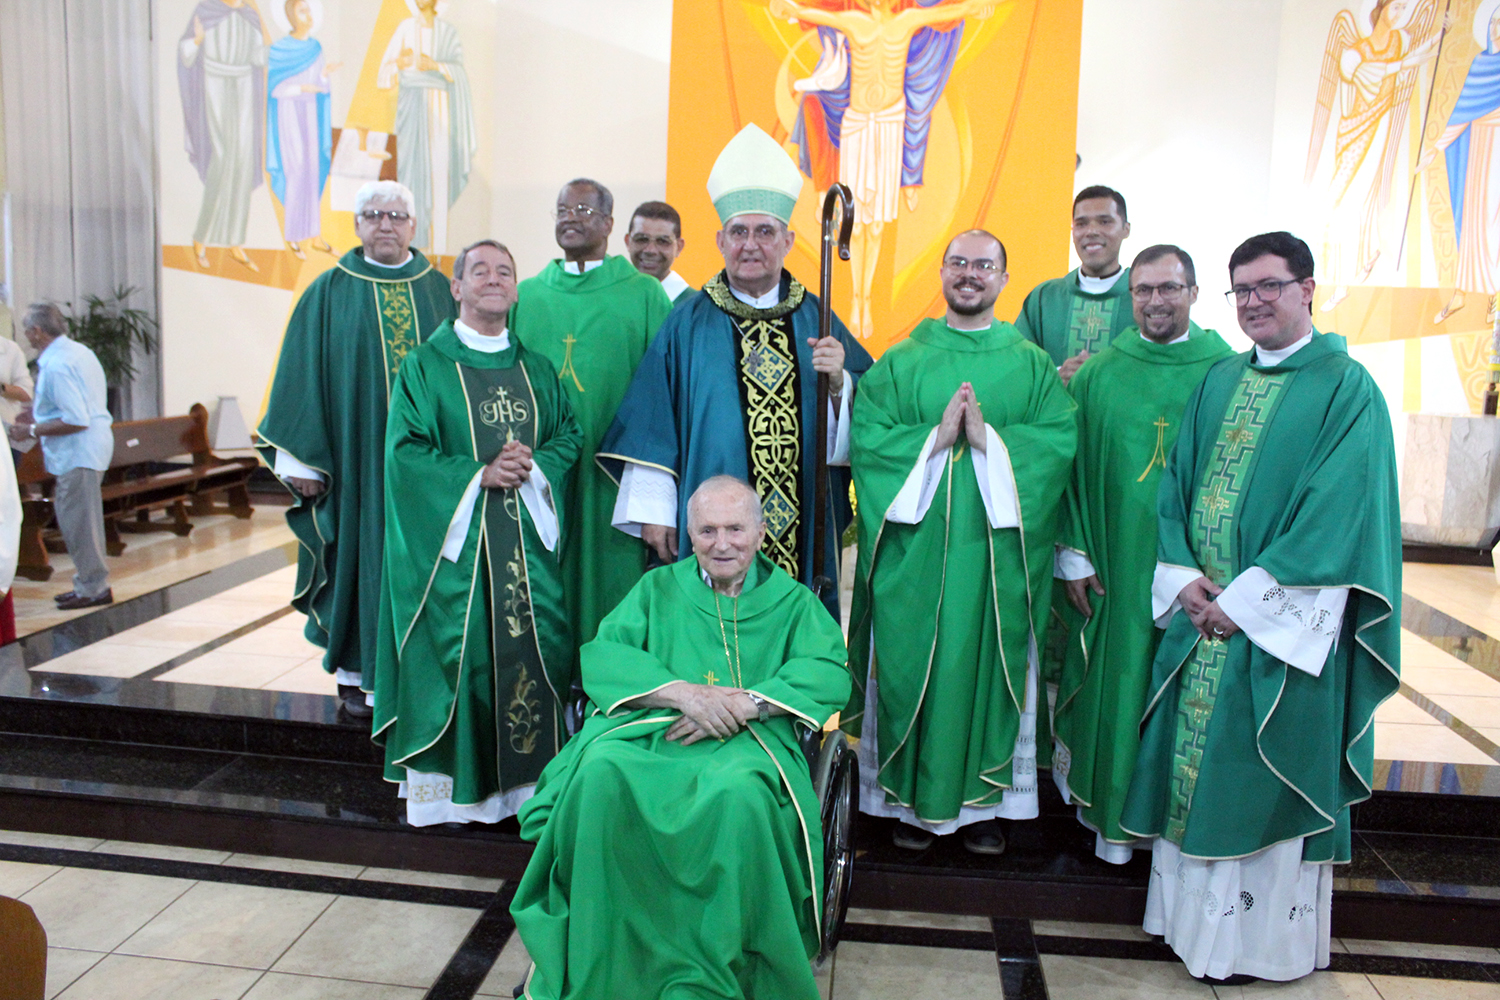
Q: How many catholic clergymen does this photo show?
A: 10